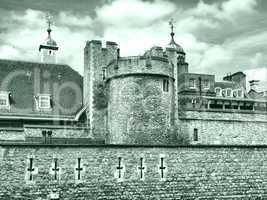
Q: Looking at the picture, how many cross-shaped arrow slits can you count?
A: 6